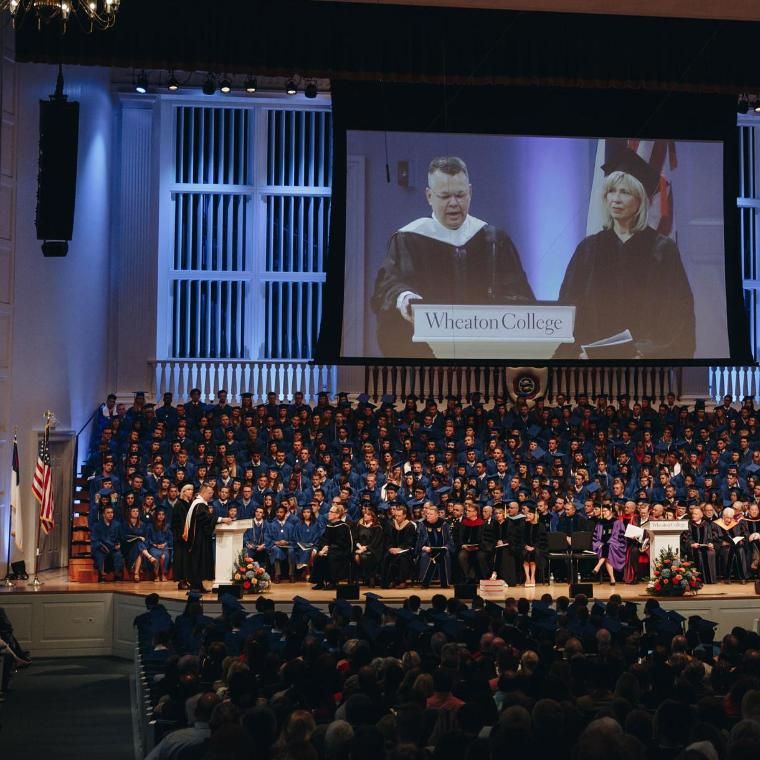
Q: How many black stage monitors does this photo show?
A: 4